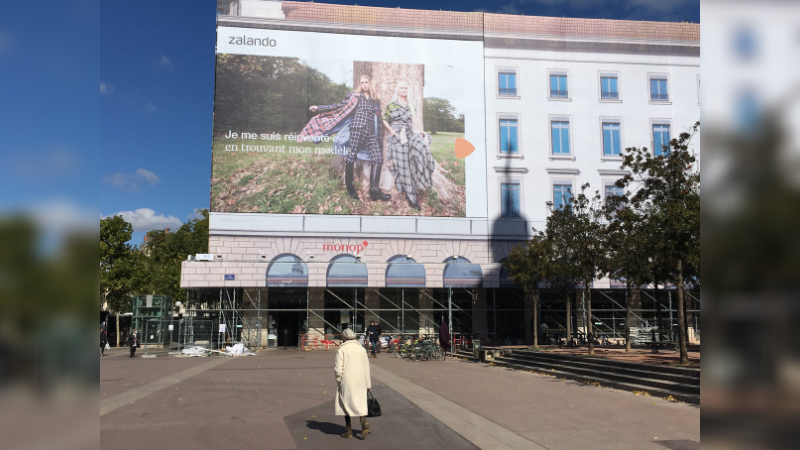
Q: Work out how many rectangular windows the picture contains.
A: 11